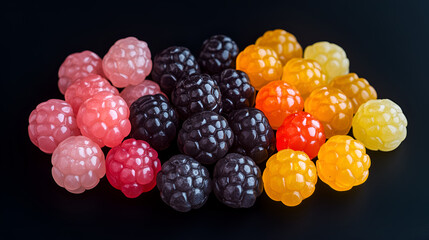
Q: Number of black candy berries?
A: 9